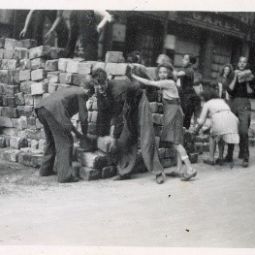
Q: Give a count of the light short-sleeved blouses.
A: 1